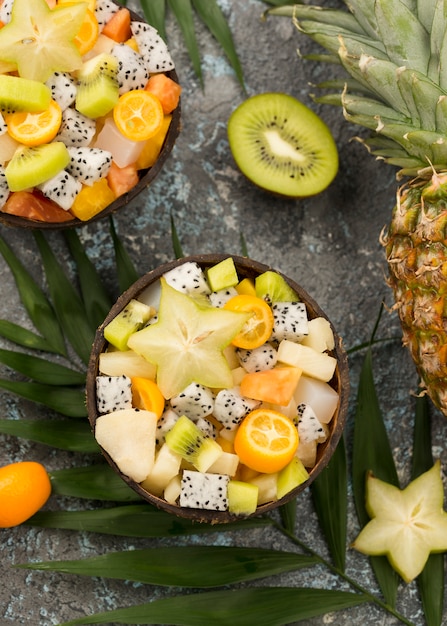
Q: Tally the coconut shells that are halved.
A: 2